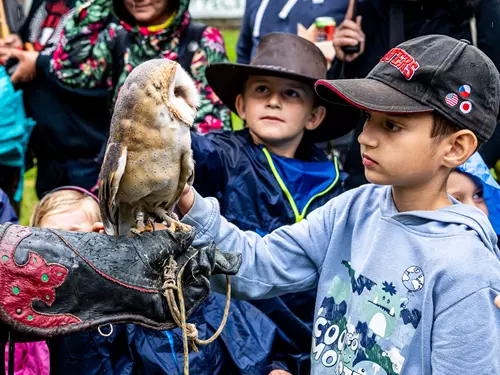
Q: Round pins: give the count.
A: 3